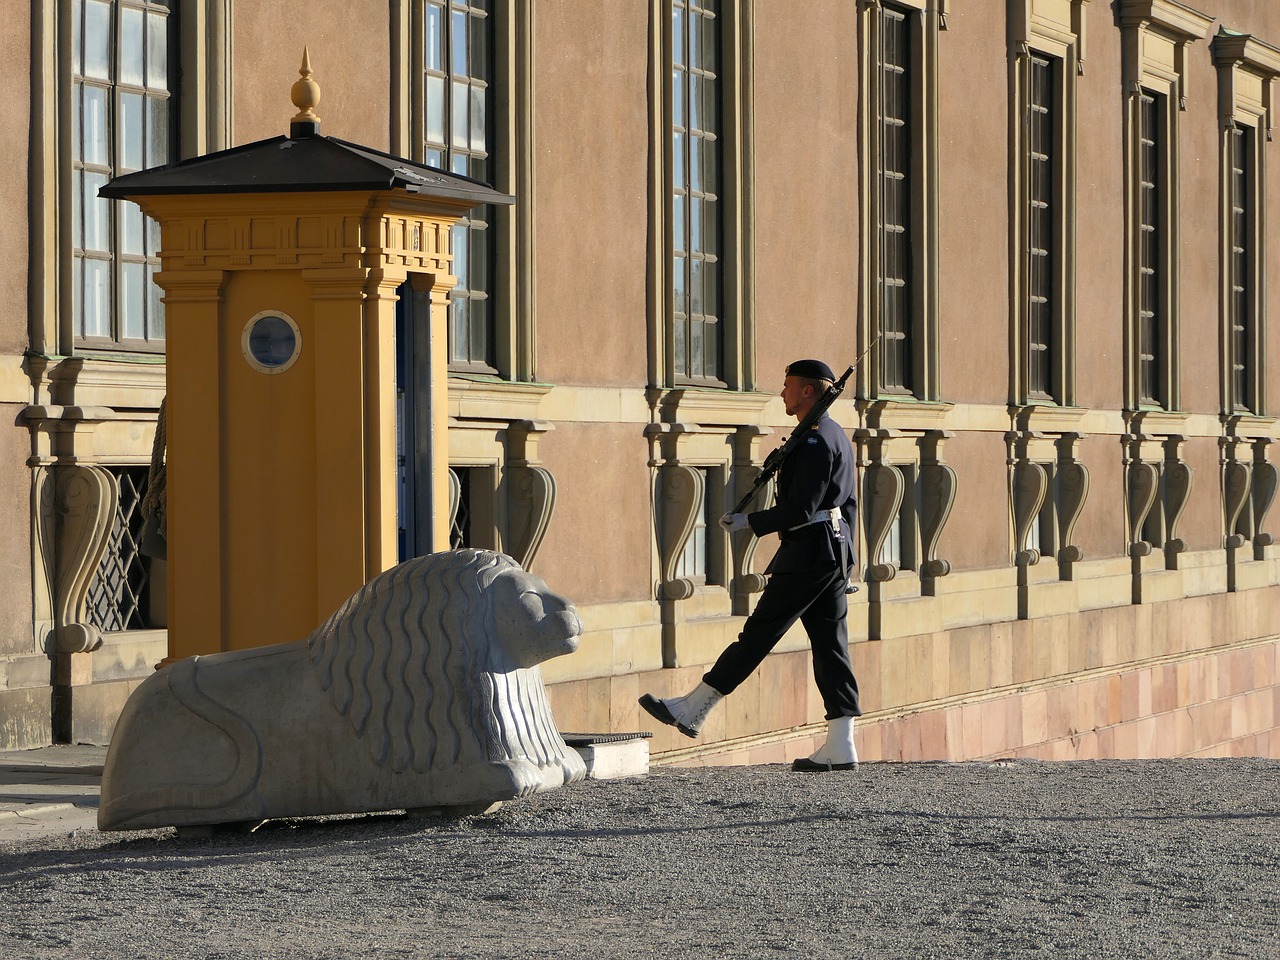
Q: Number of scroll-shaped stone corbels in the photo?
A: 13